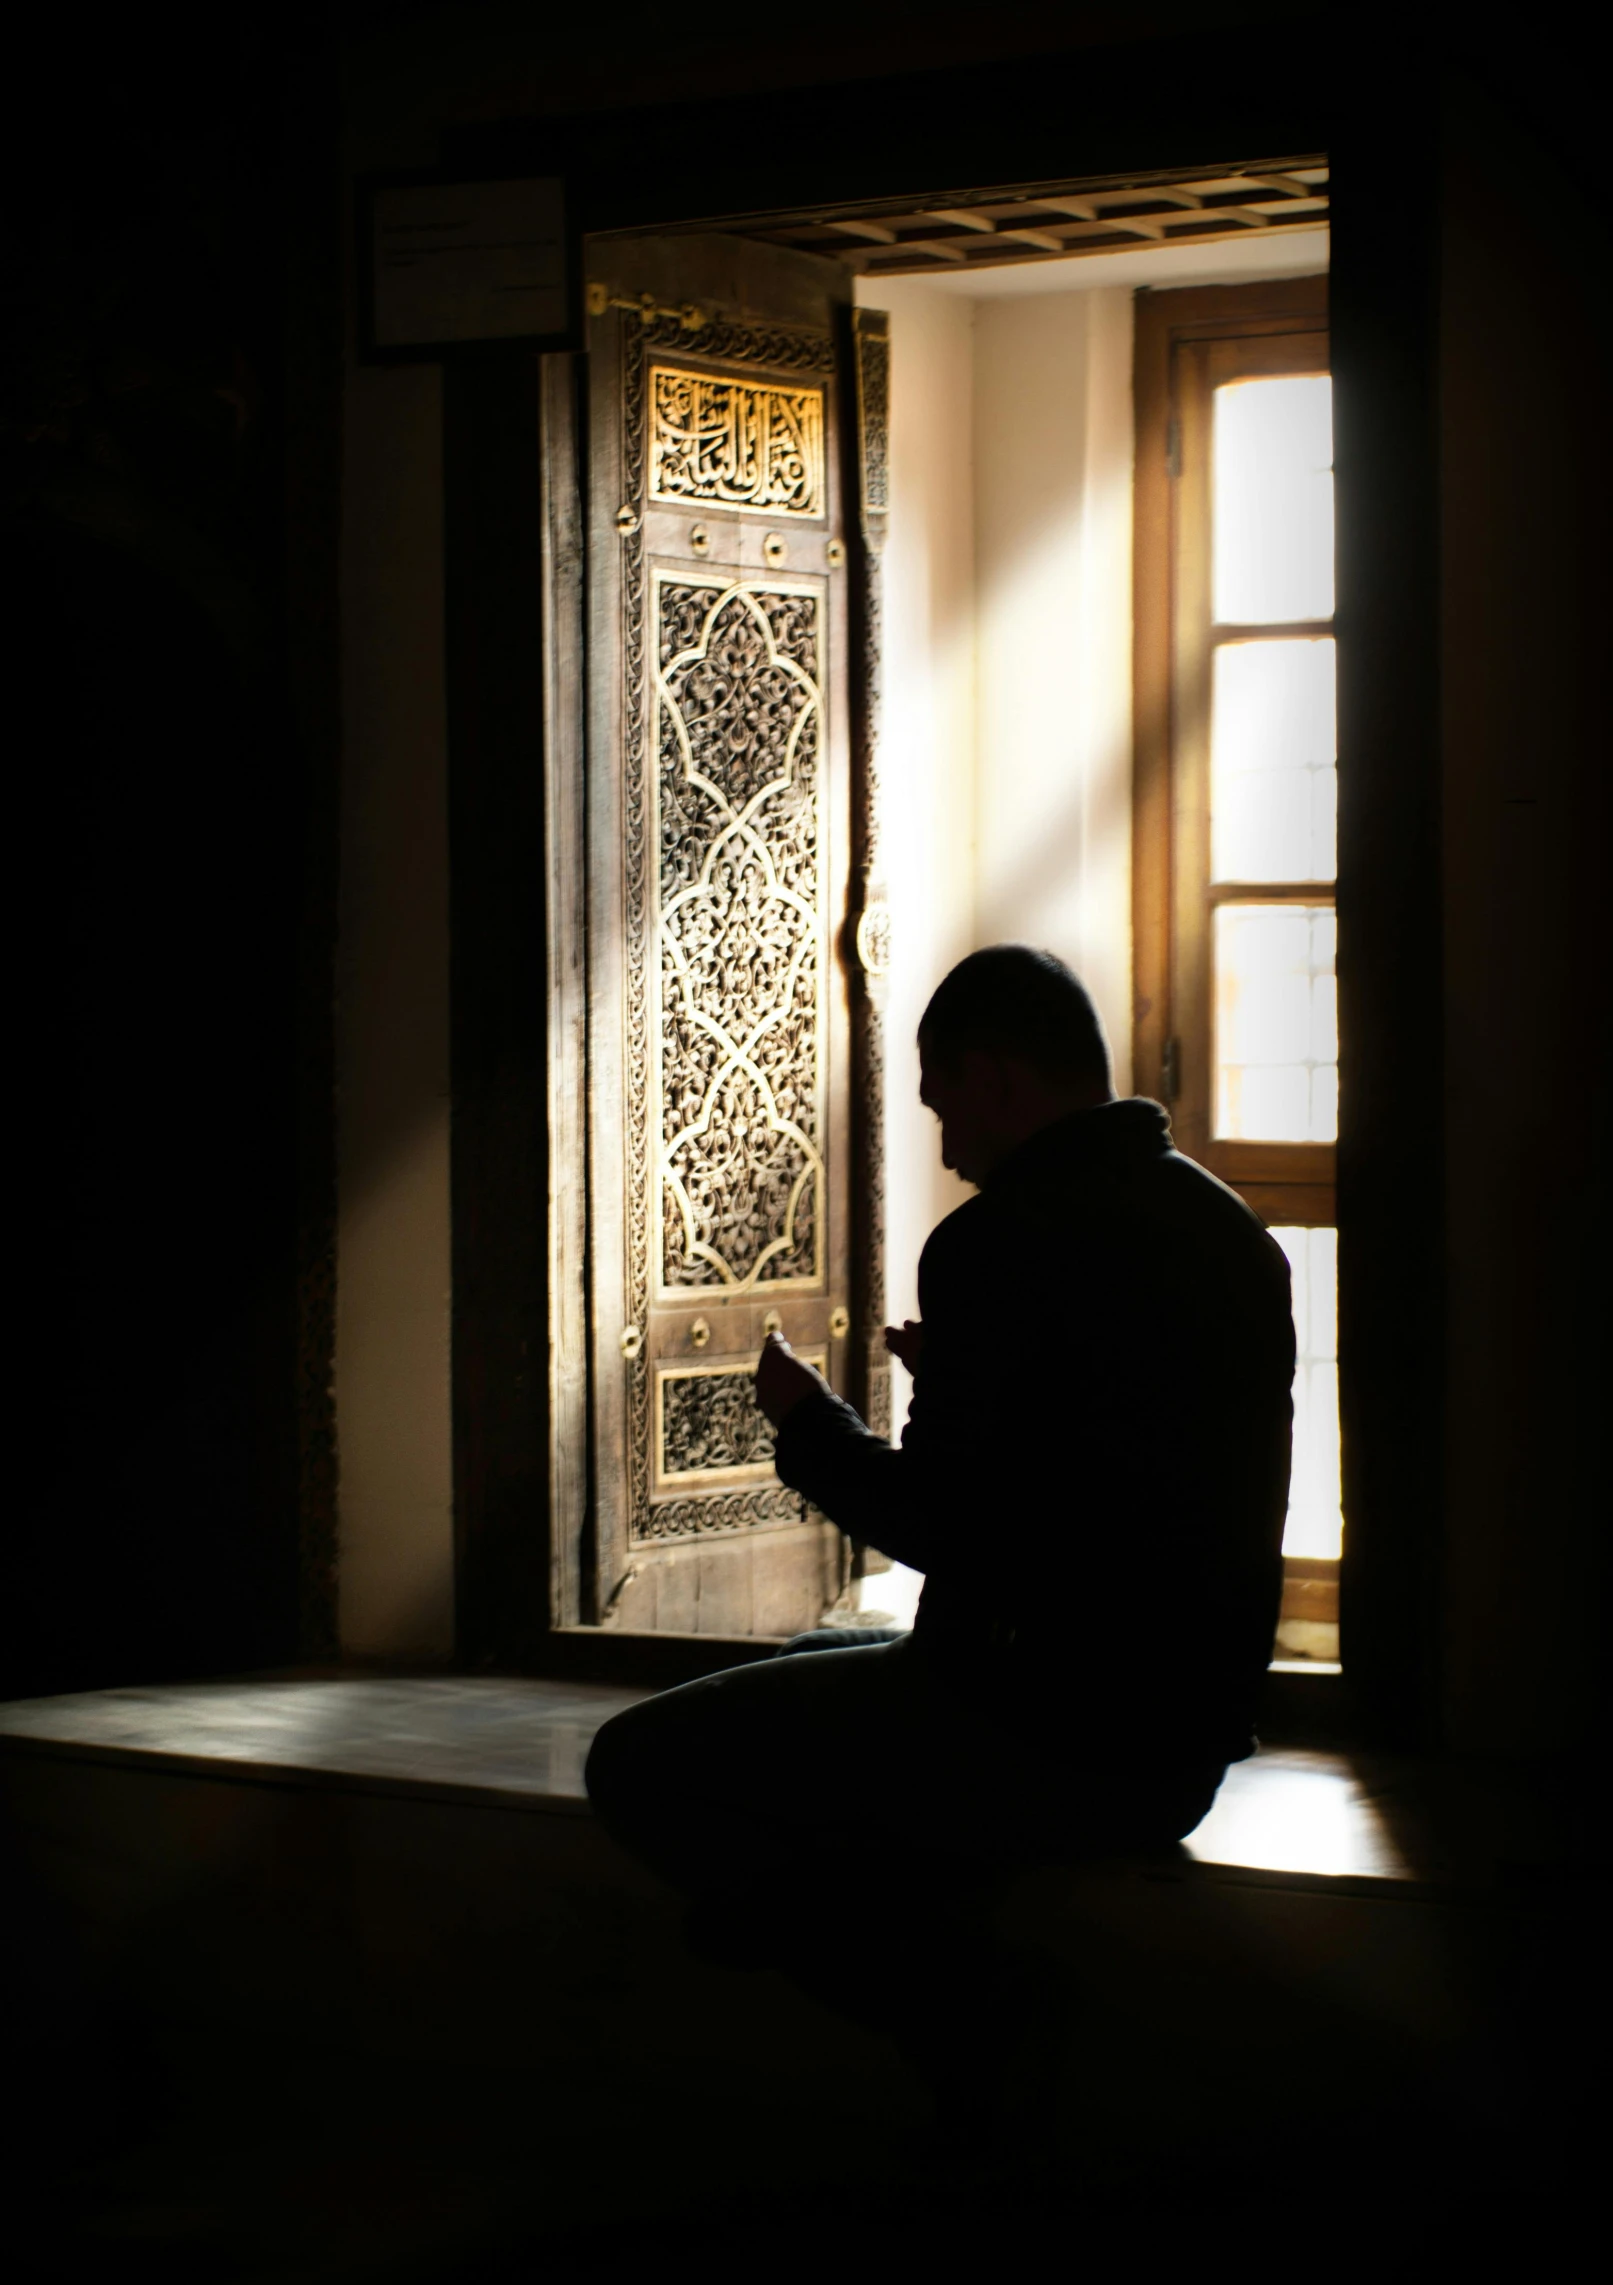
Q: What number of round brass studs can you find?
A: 8